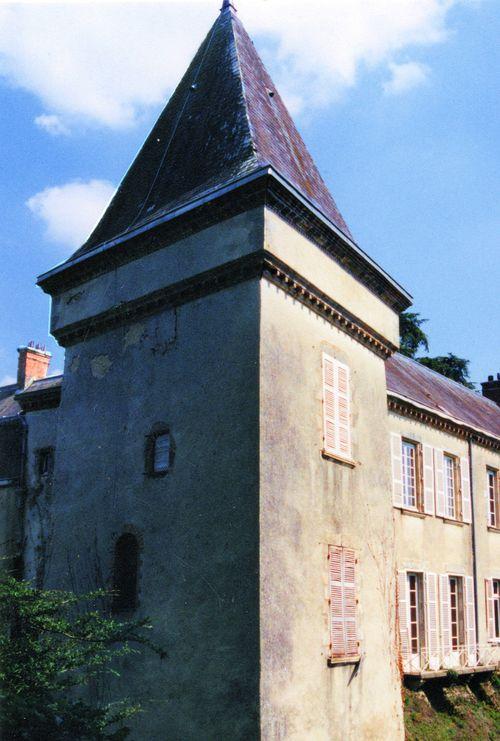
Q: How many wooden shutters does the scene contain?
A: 13